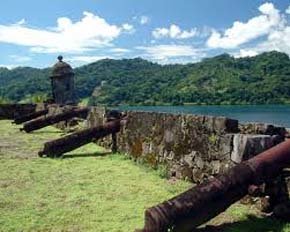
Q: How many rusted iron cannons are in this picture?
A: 4